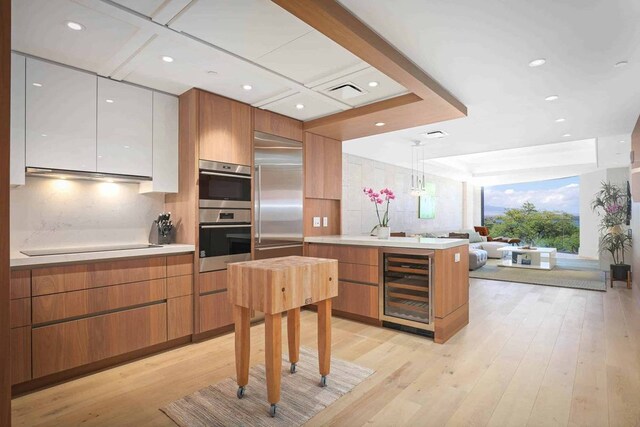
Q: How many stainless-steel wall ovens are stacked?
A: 2